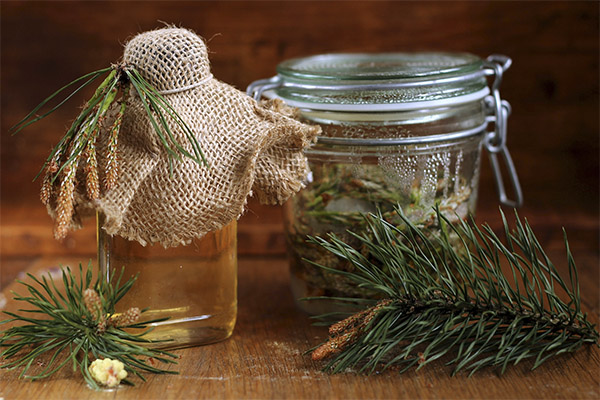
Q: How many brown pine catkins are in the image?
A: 8